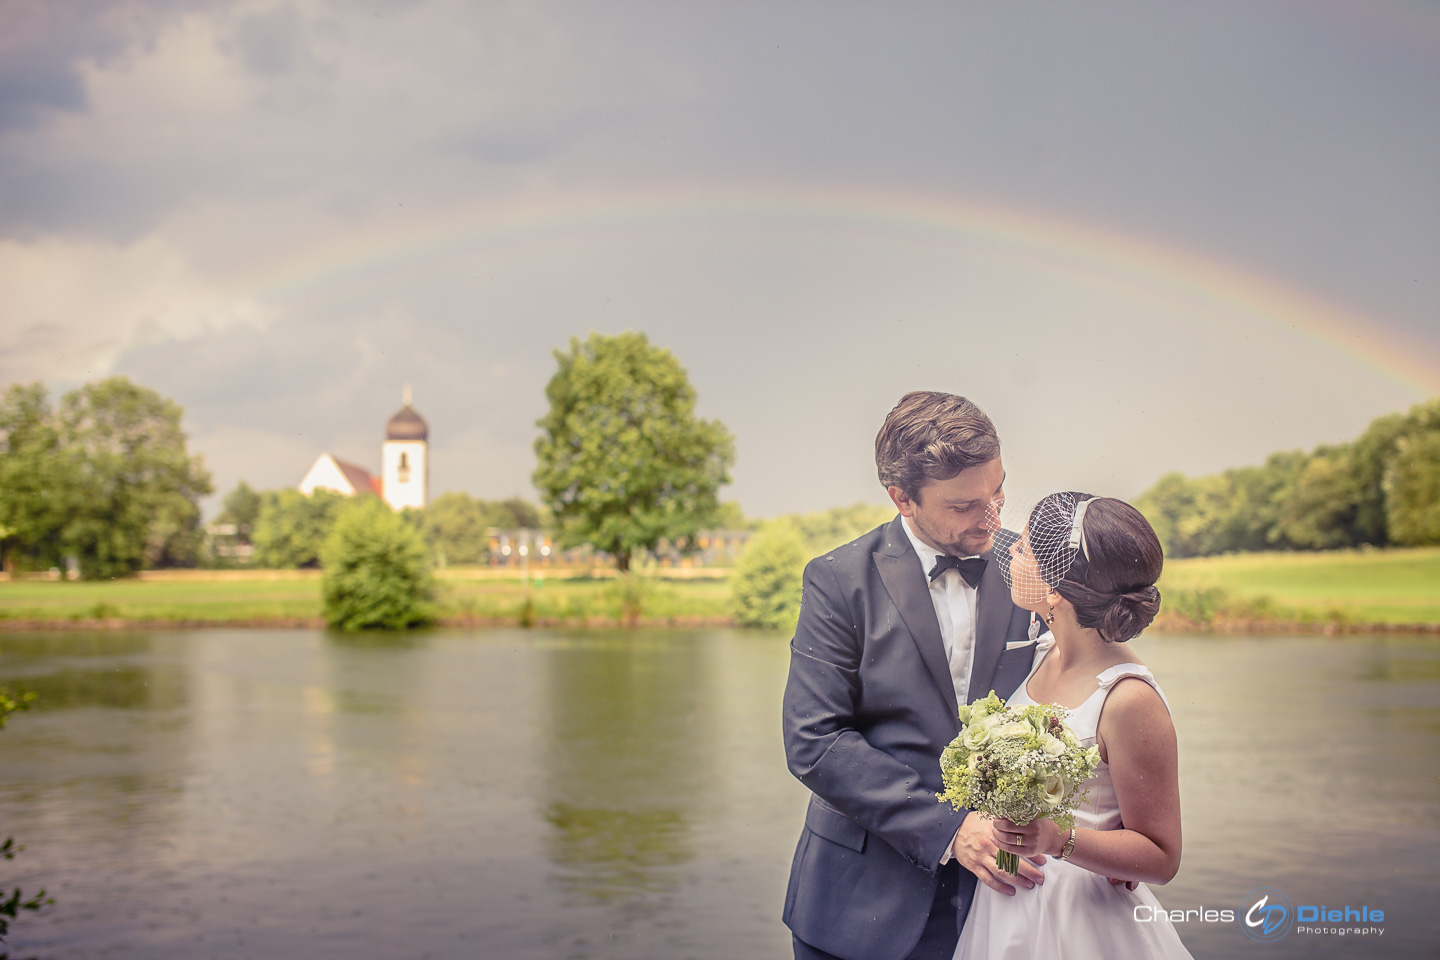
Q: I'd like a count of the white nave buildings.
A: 1